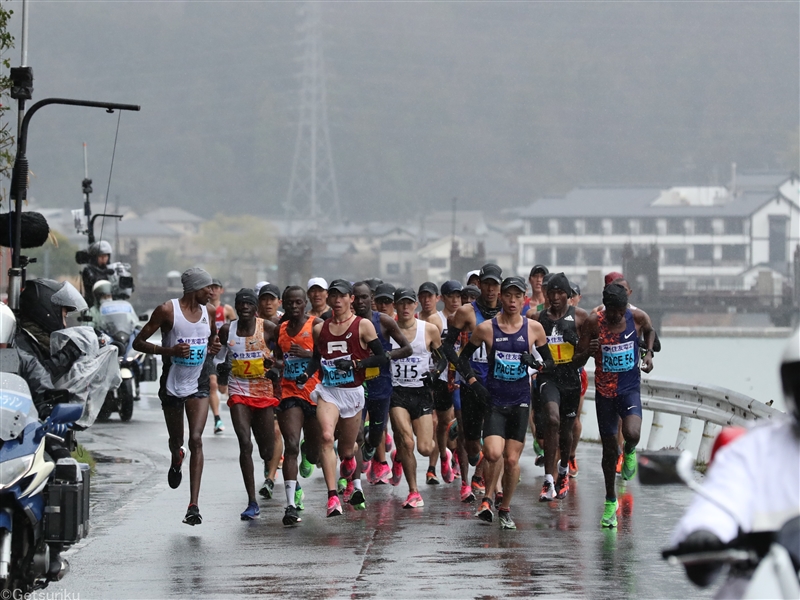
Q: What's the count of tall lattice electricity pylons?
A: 1